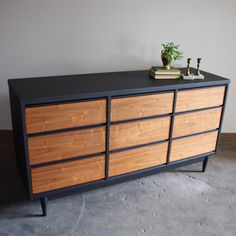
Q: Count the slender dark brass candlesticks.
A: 2